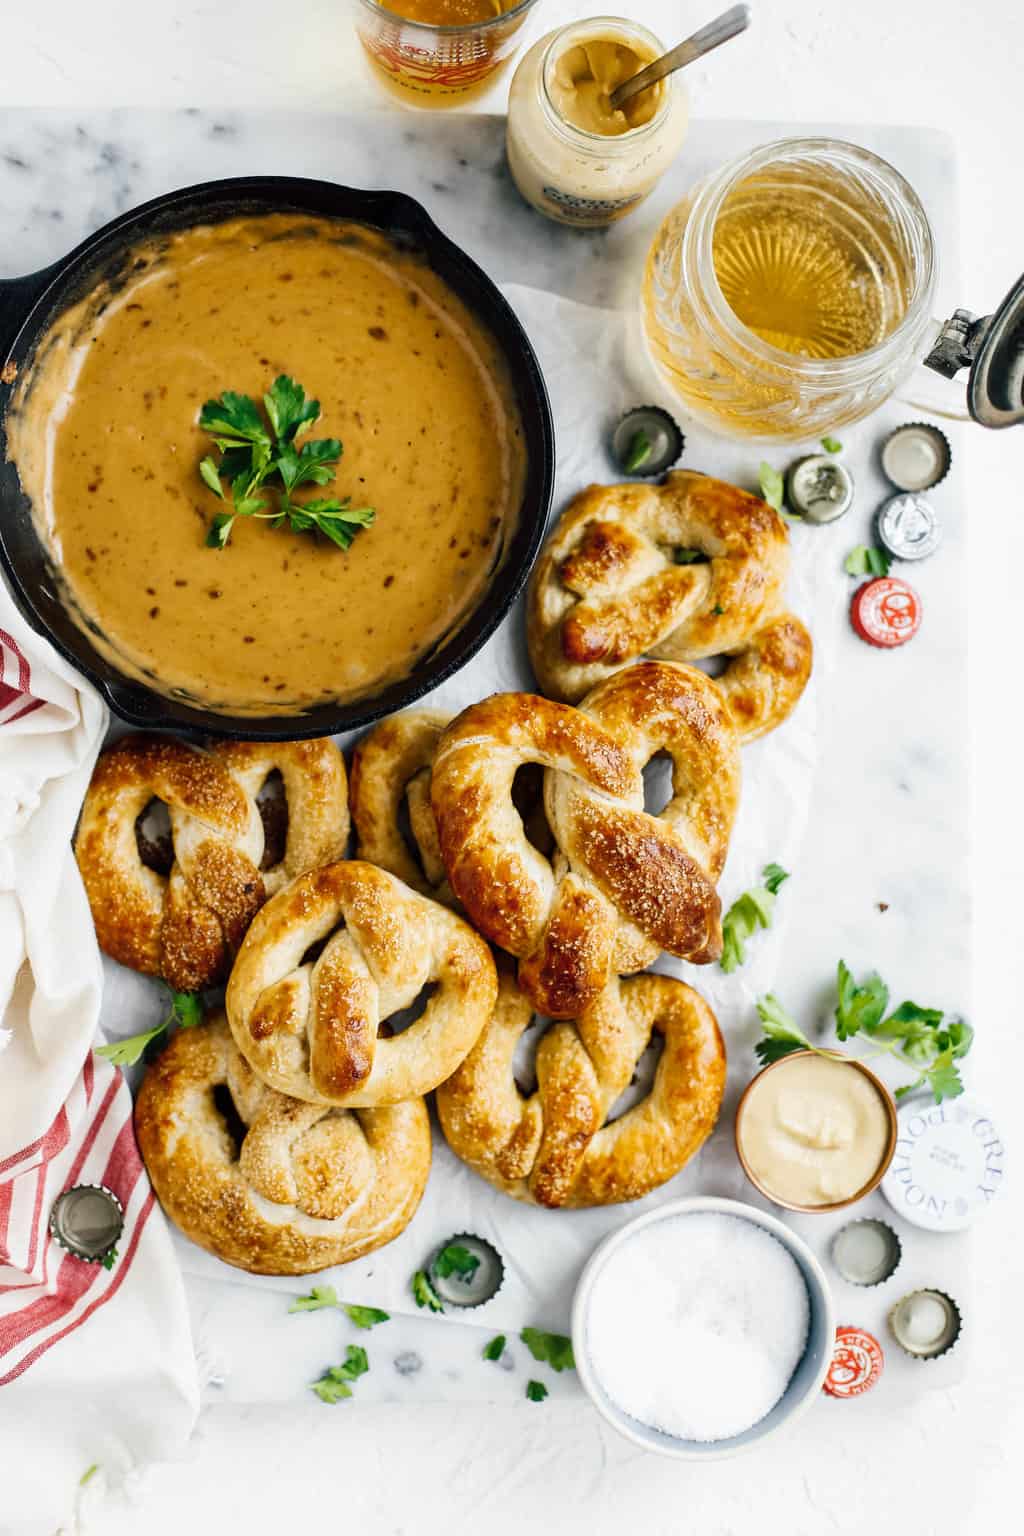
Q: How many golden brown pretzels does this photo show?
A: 7